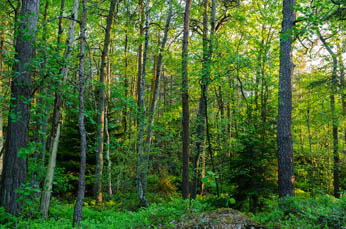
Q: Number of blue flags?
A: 0